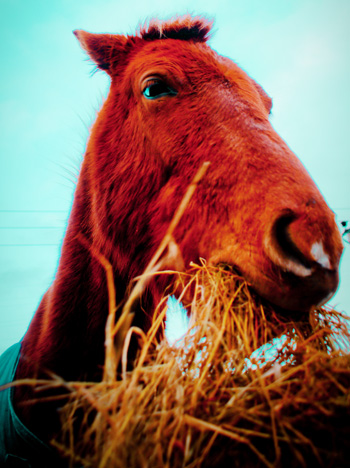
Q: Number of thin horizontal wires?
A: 3